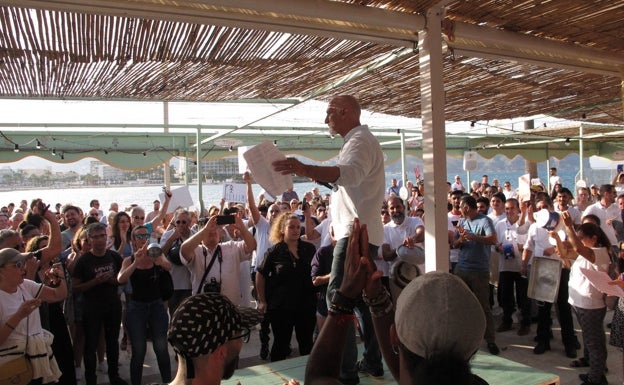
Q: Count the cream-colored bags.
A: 1